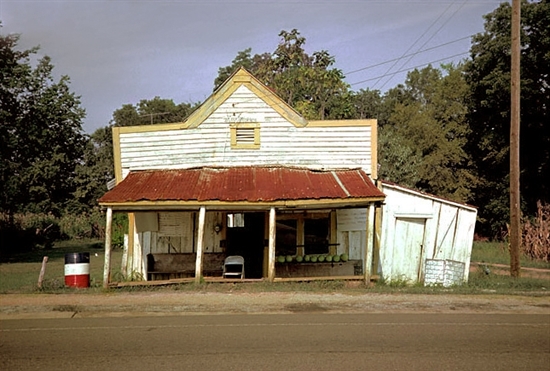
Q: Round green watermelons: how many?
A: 9